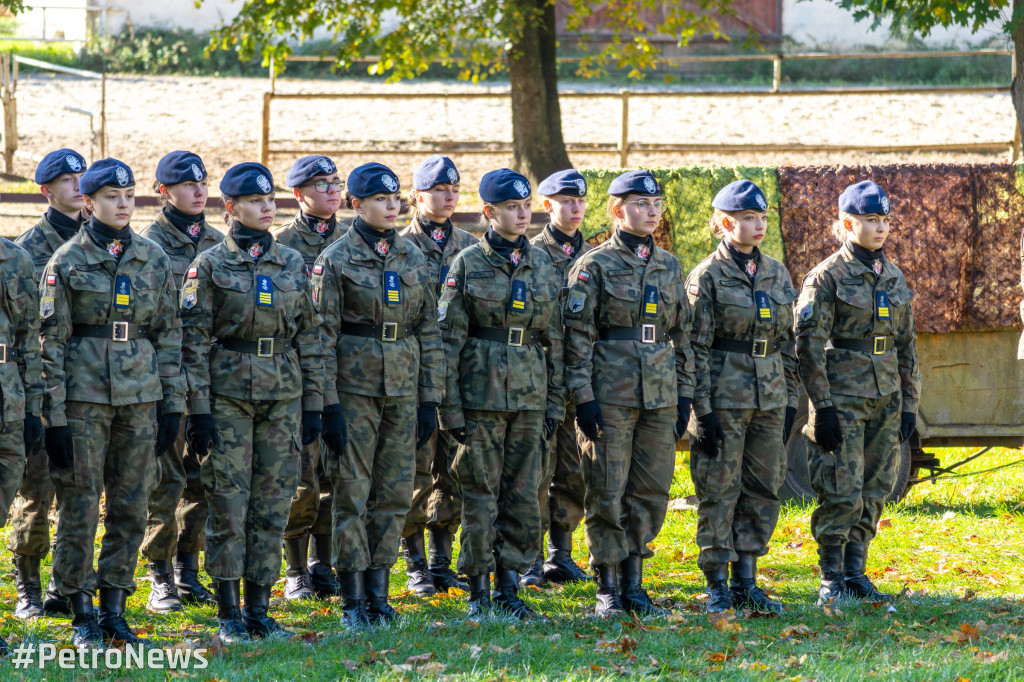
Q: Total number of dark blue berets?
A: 12